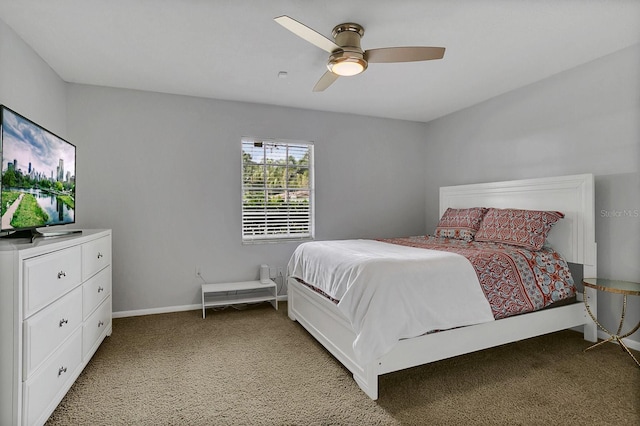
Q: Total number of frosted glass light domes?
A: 1